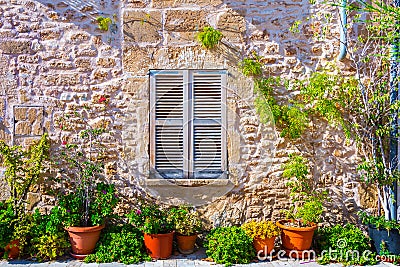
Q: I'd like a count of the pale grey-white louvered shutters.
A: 2